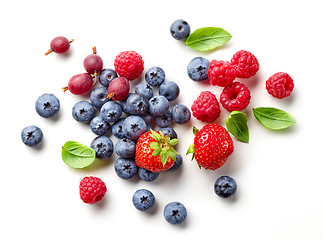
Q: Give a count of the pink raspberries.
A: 7